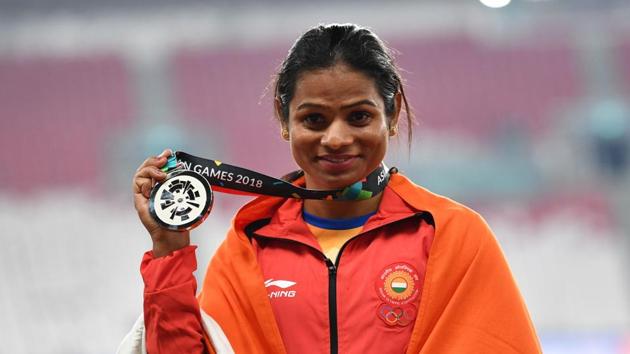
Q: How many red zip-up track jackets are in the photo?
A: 1